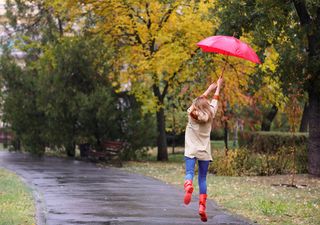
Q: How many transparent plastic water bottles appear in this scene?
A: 0